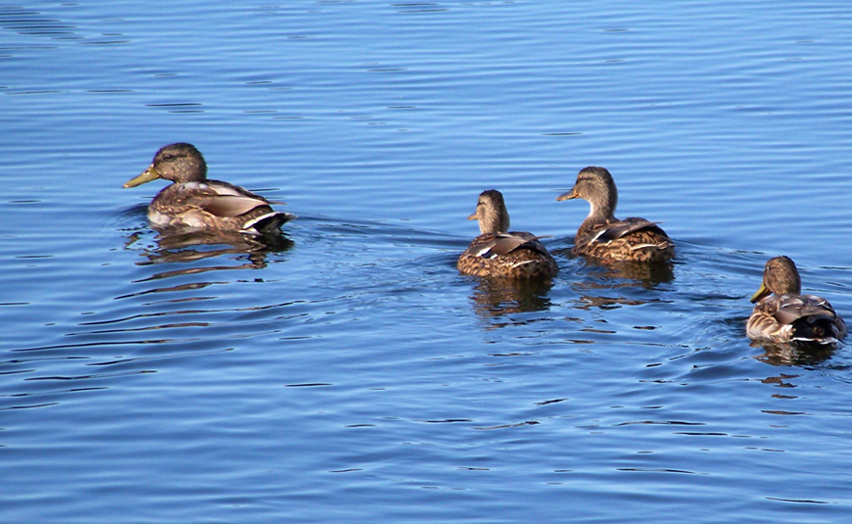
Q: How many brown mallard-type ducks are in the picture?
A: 4